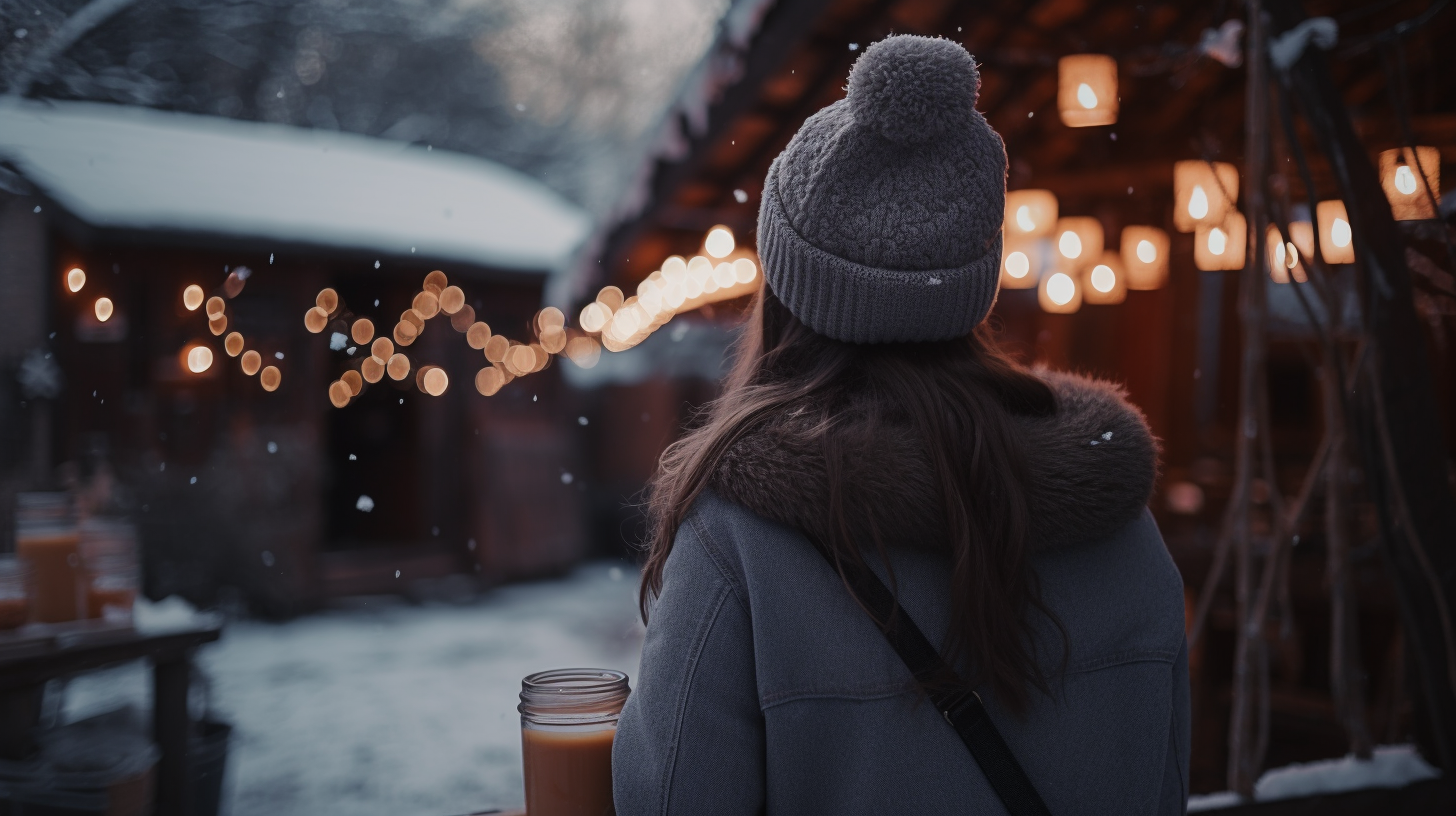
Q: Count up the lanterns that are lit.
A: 12